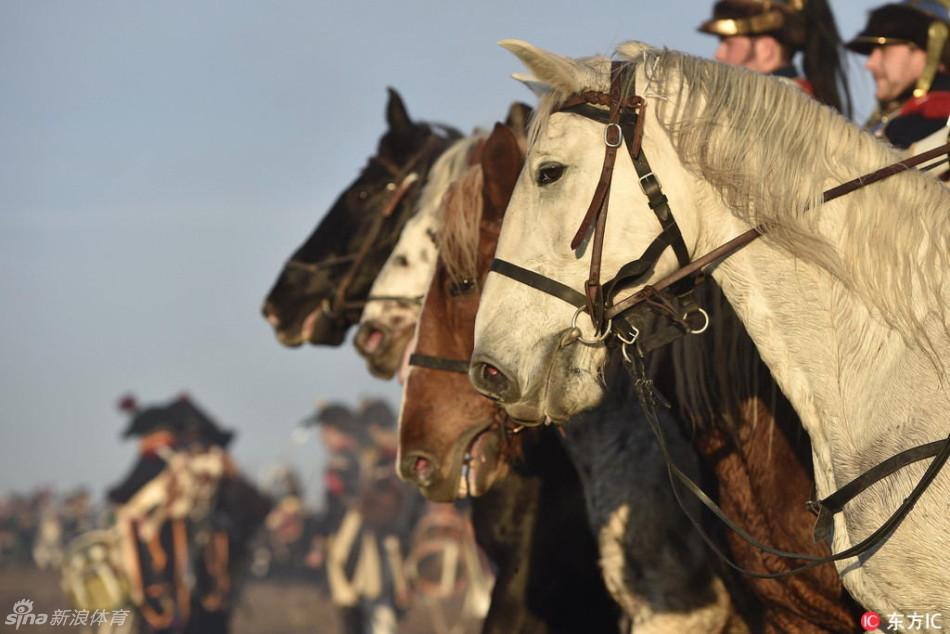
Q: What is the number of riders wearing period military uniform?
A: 2